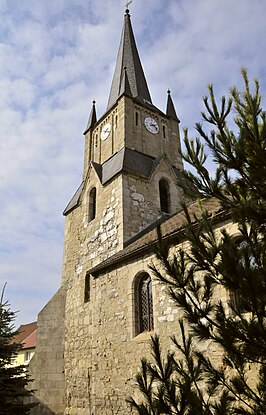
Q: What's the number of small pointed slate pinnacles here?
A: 3